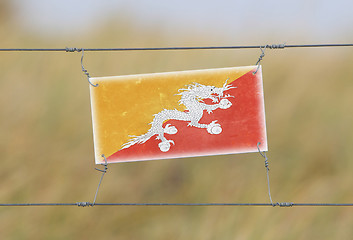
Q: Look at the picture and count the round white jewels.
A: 4